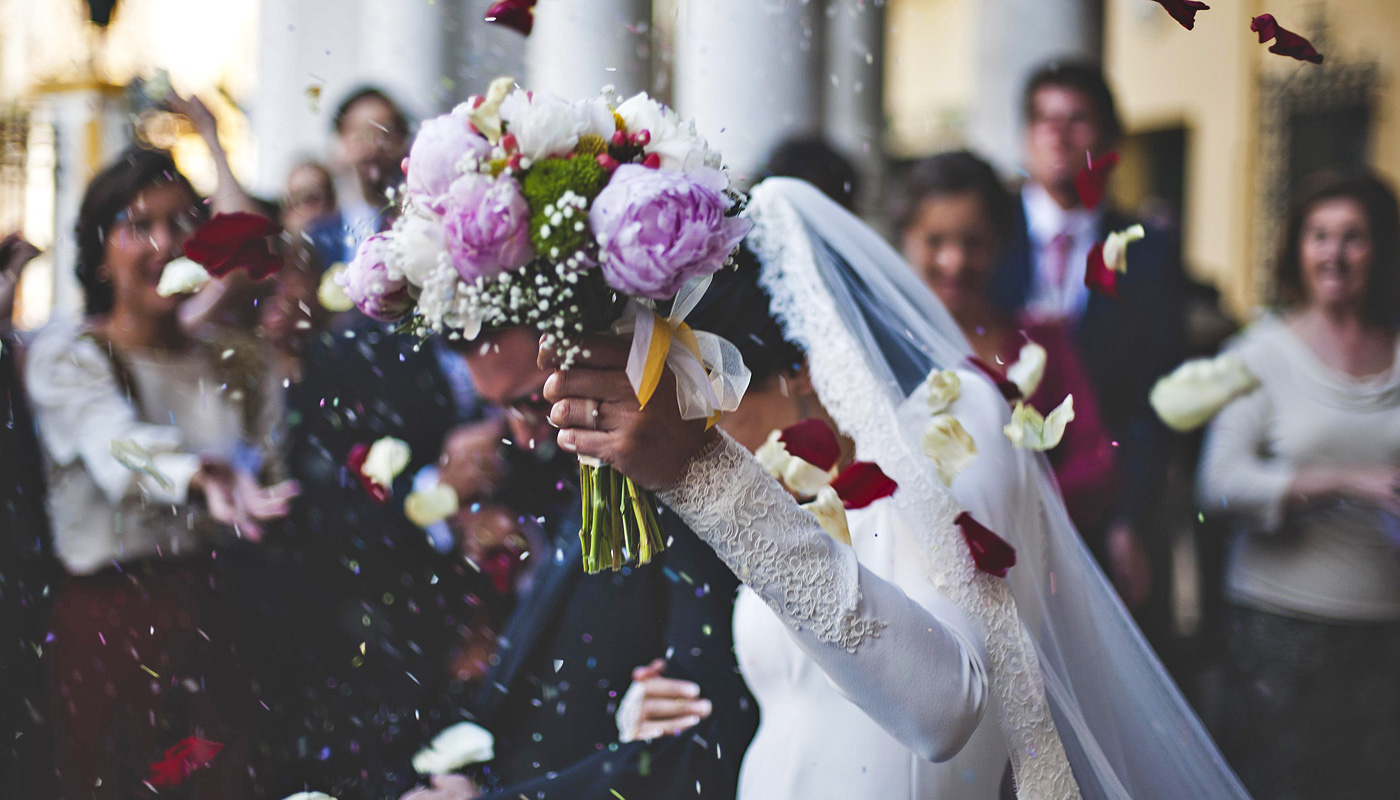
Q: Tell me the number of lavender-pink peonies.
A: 4